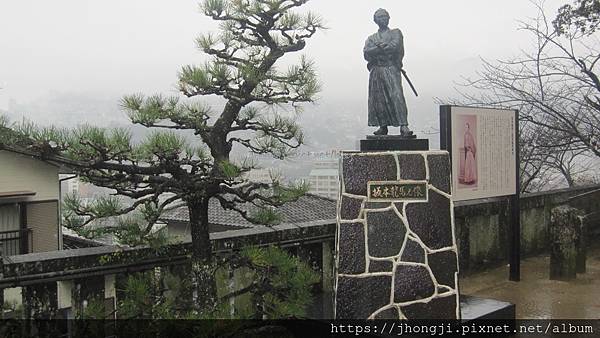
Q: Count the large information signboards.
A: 1